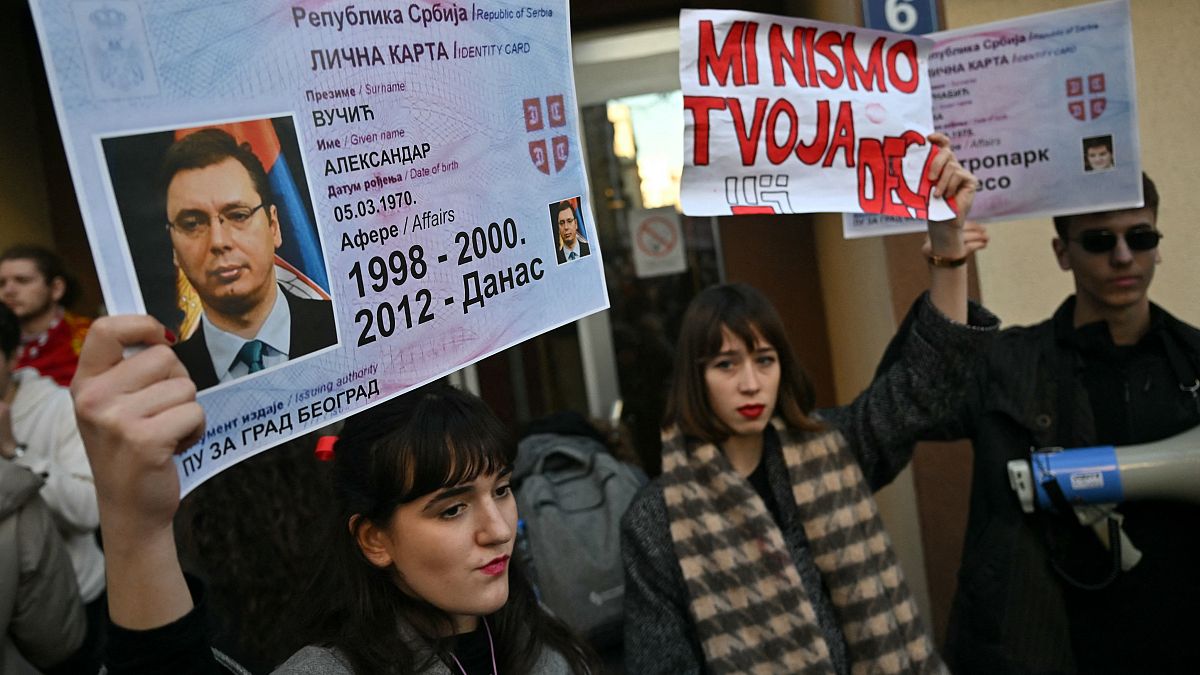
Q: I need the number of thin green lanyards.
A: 0